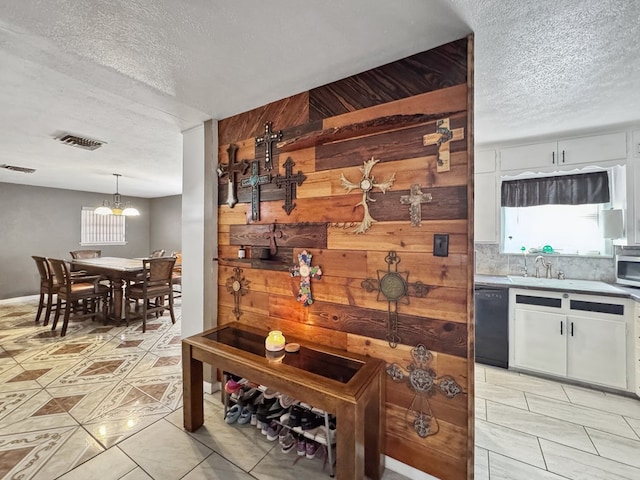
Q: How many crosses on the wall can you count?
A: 12